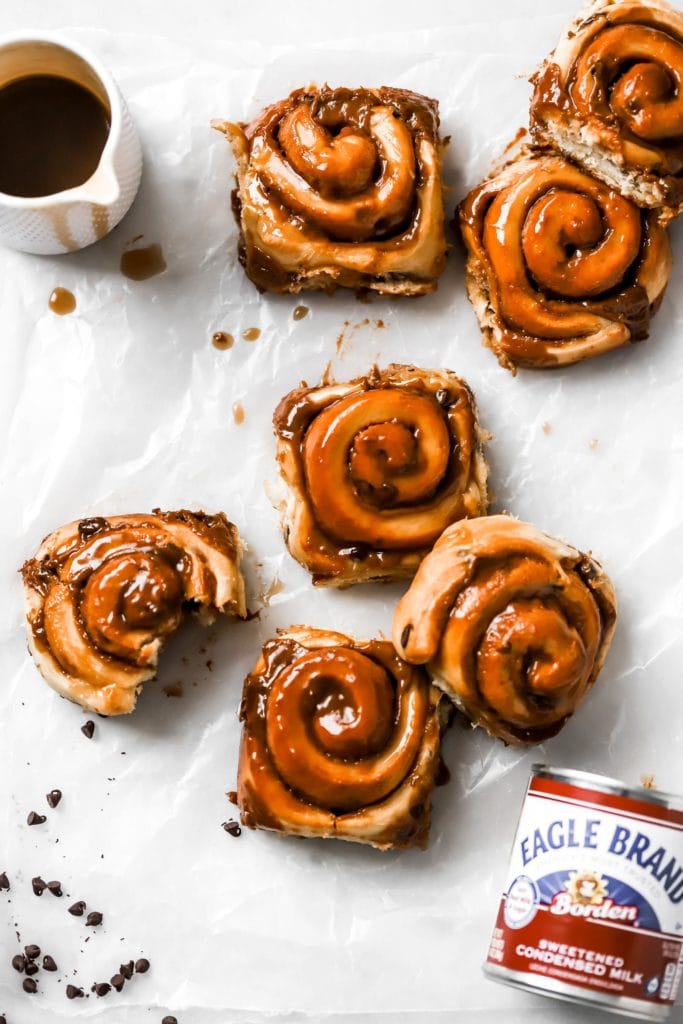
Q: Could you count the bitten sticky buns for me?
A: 1